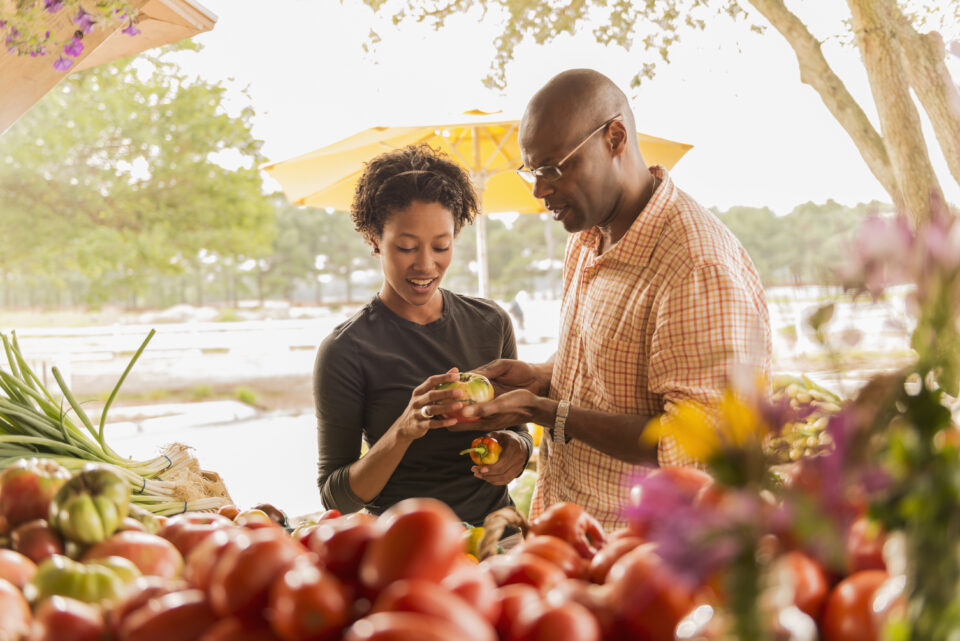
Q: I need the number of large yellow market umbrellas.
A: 1